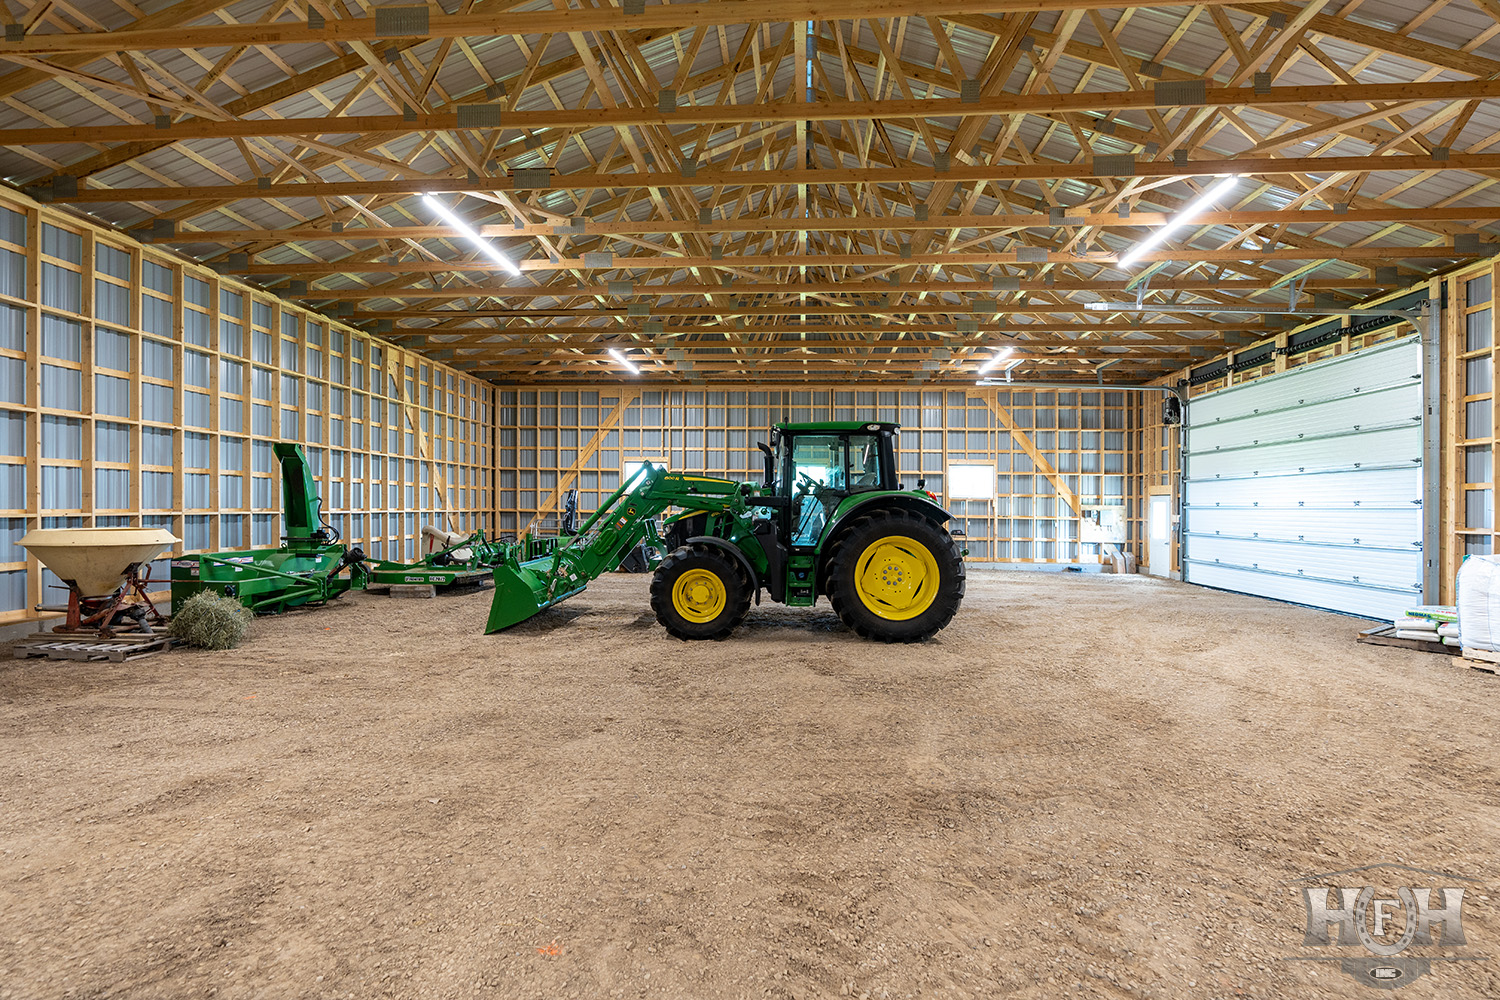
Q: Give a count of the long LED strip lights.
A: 4